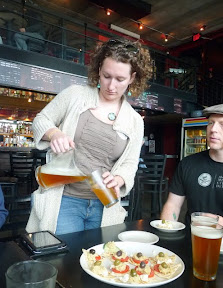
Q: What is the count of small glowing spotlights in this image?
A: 4